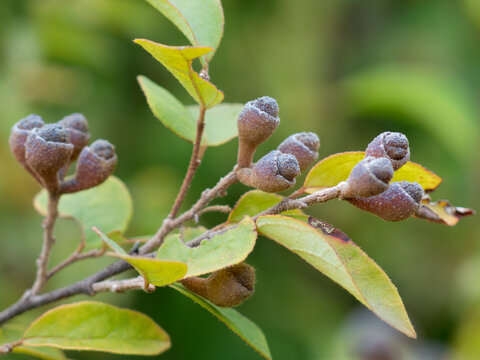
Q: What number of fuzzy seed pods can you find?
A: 11